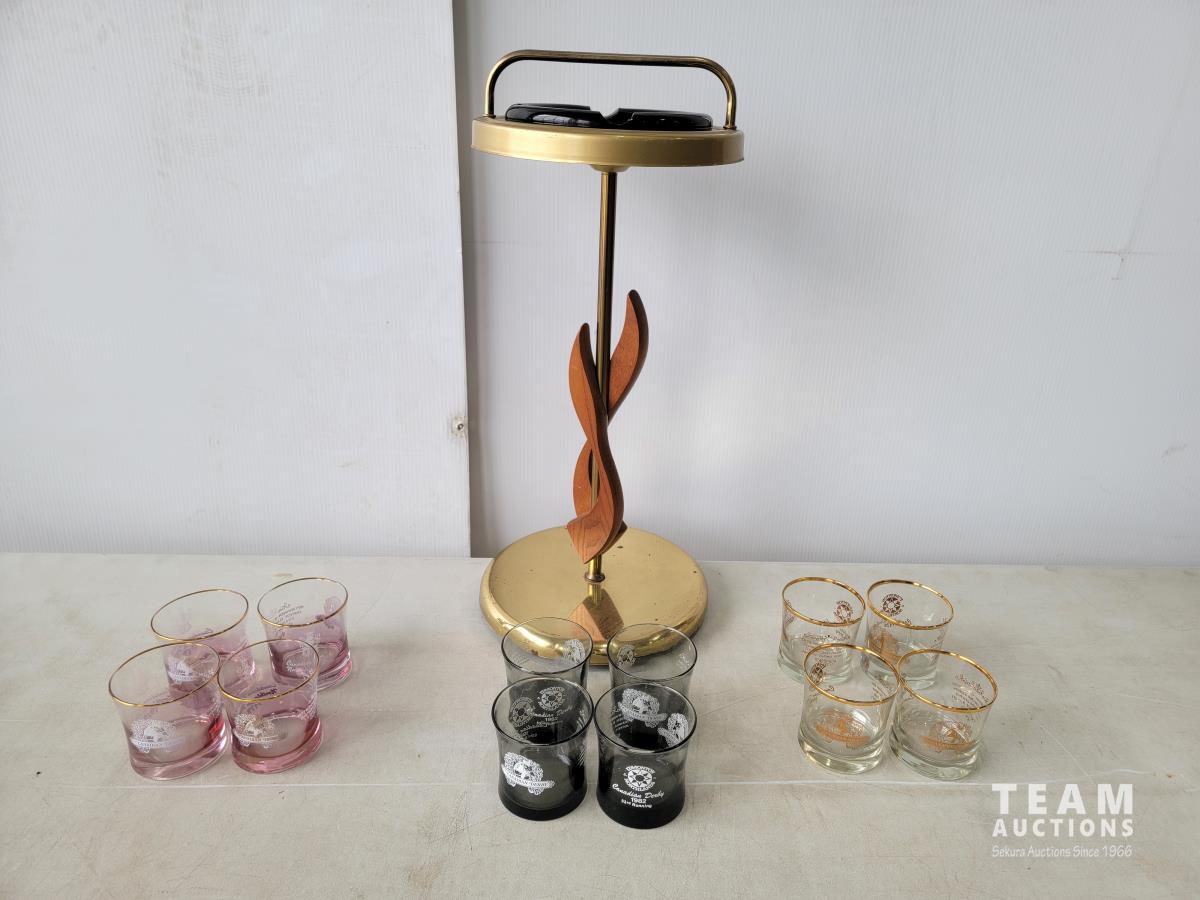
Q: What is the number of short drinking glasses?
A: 12